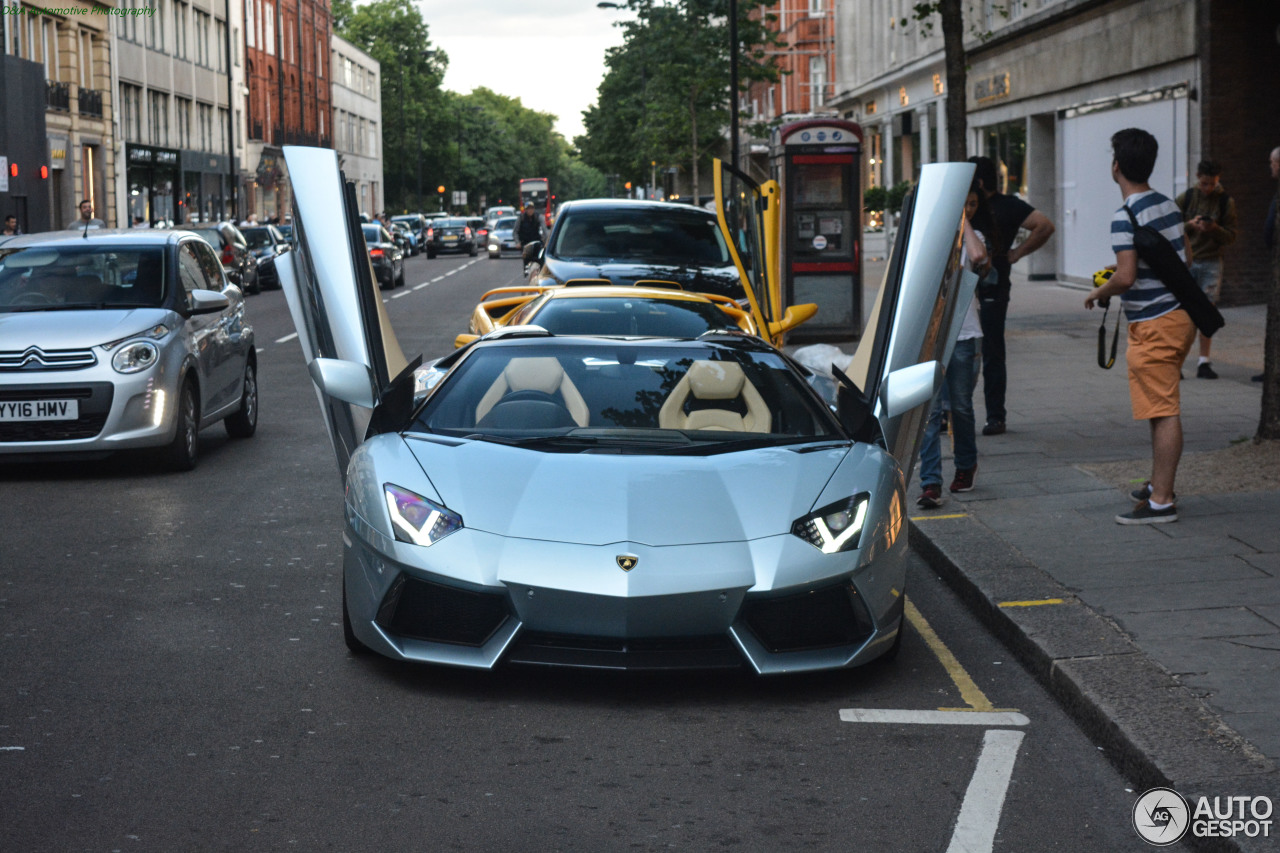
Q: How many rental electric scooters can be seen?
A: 0